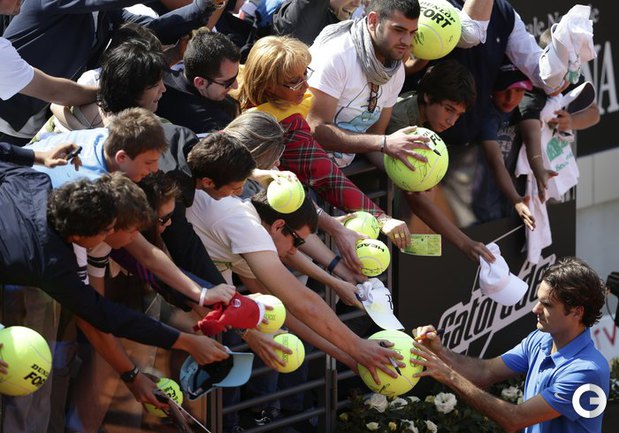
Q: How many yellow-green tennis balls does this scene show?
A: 10